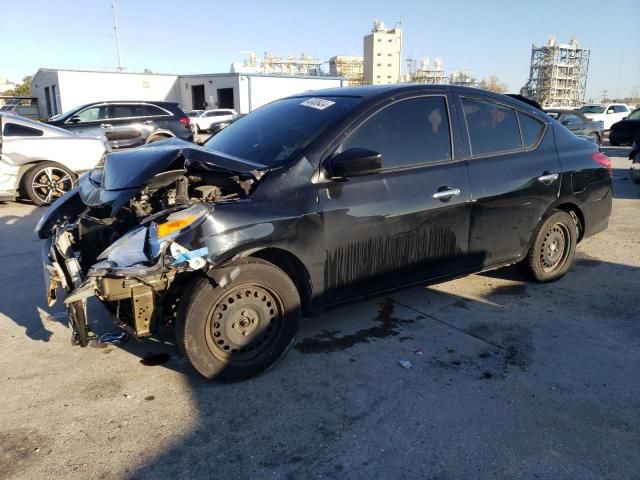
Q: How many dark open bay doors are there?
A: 2